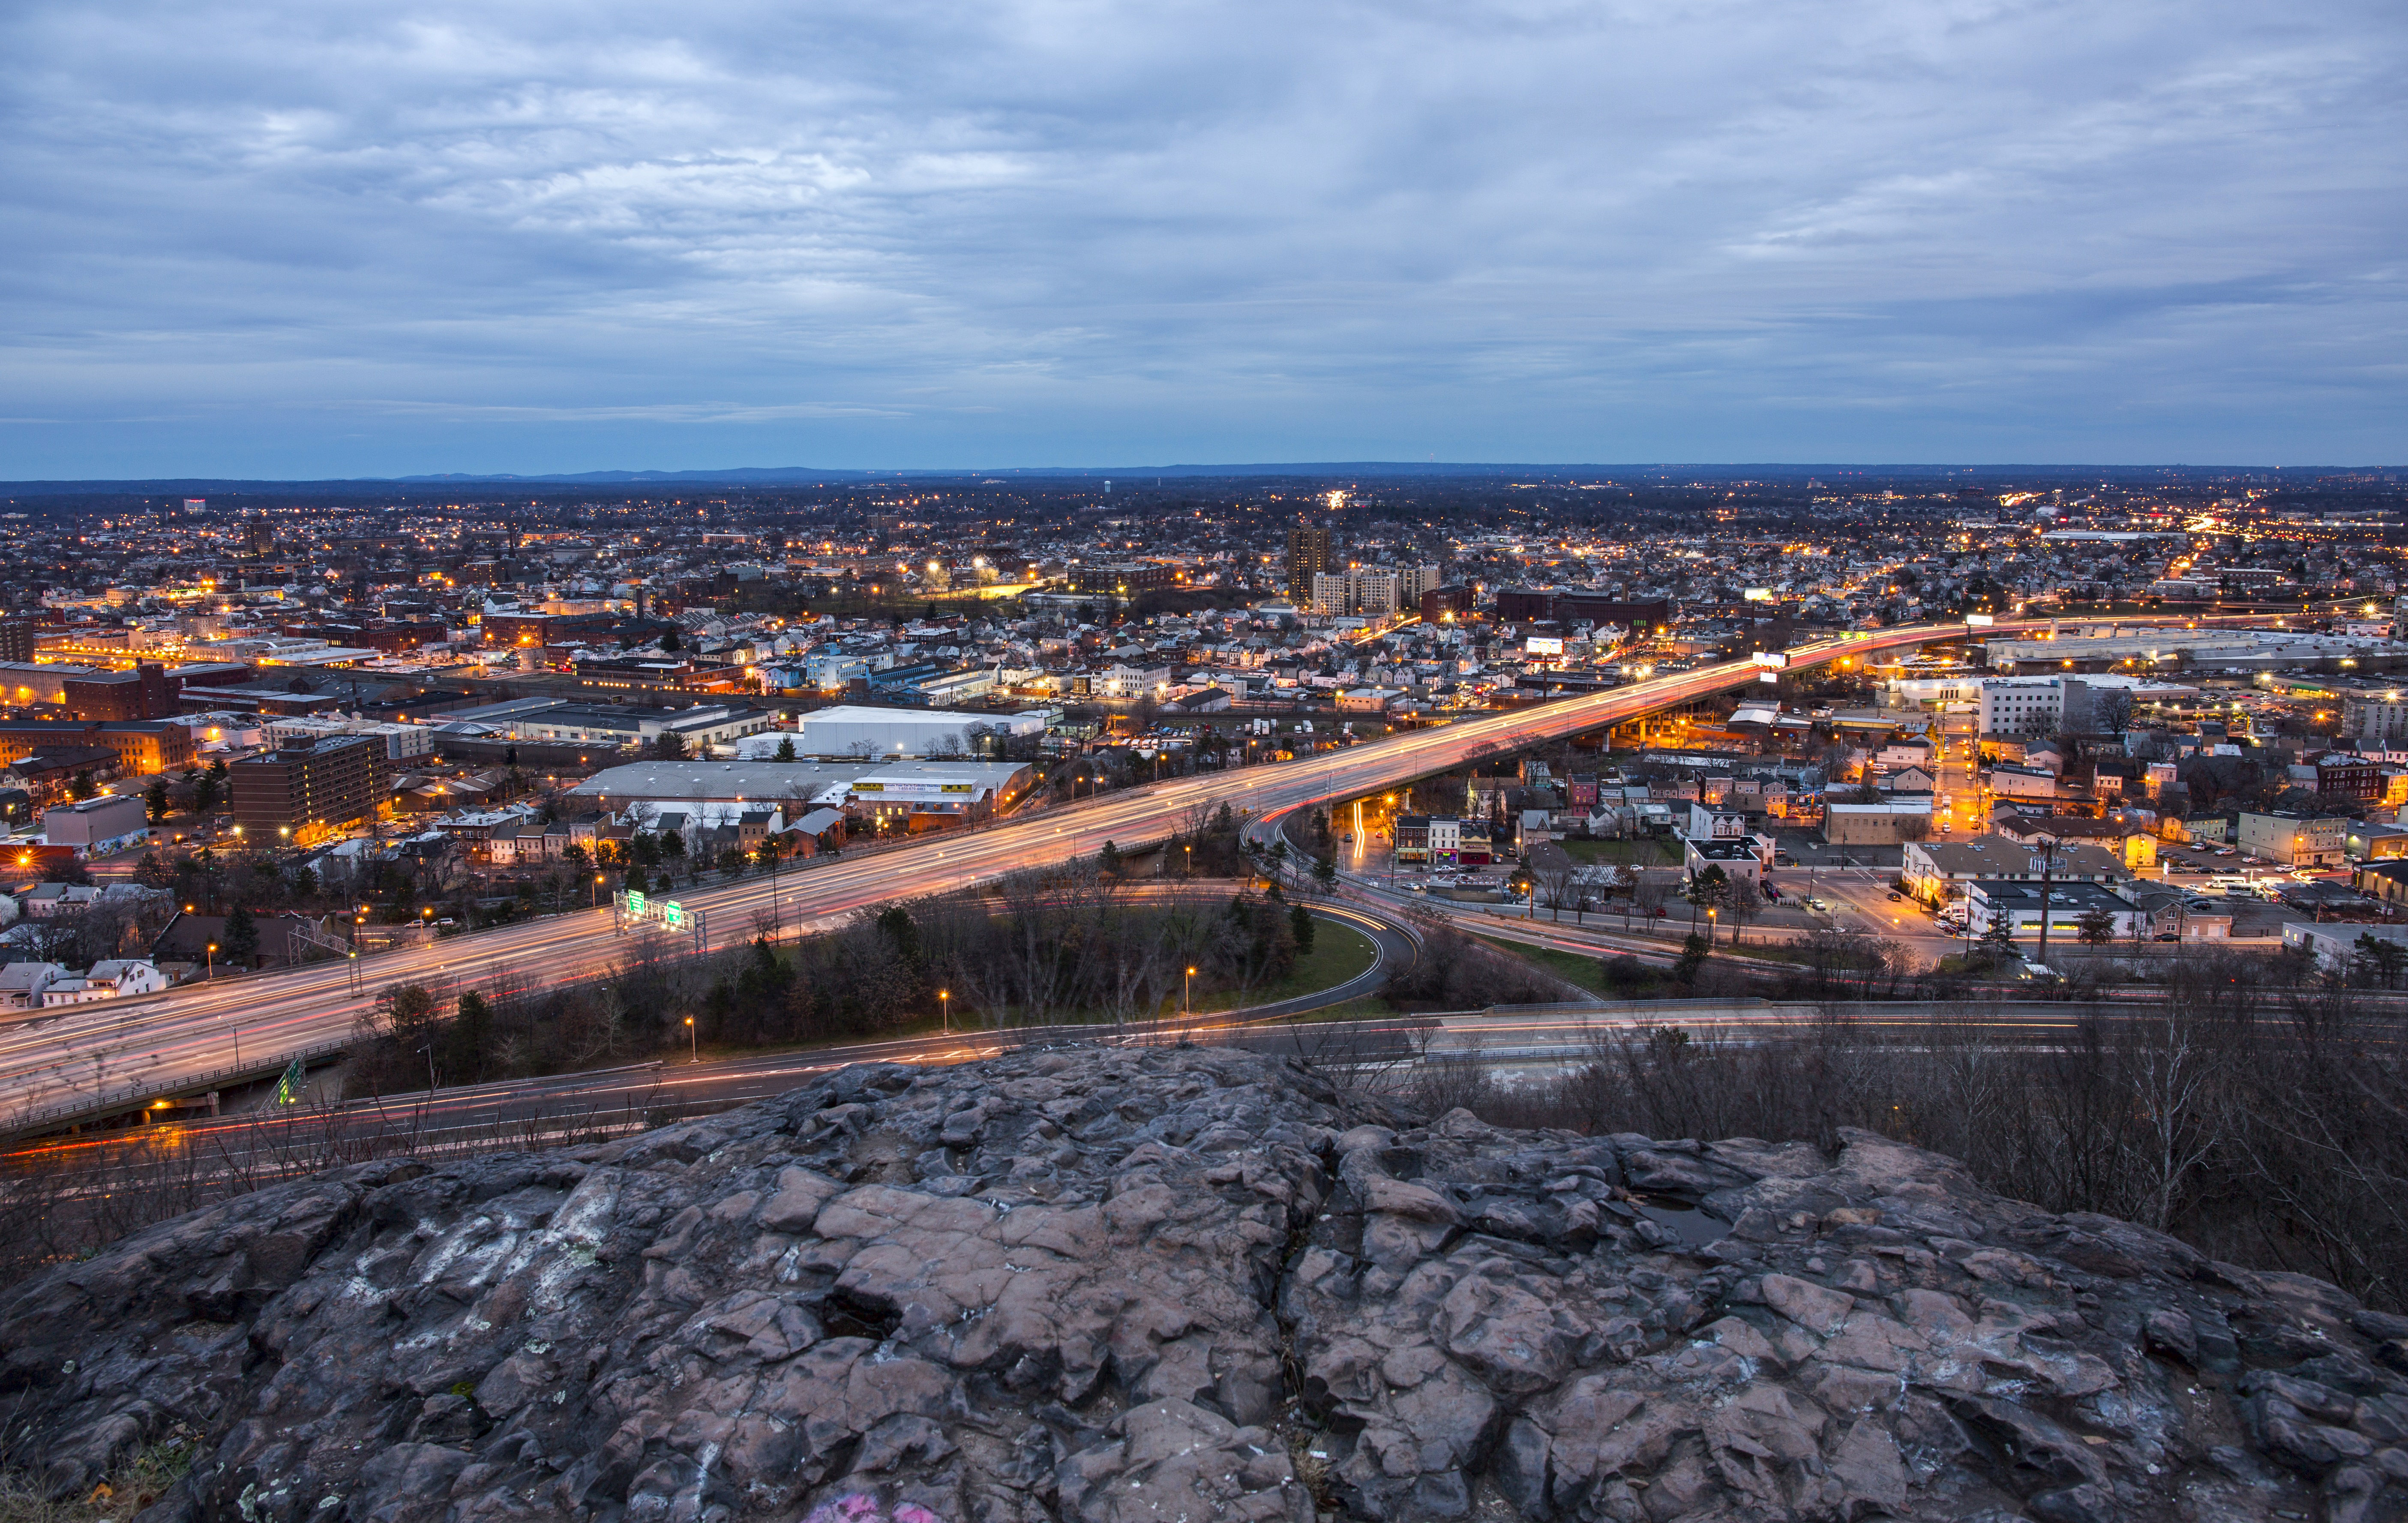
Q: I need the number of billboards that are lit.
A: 5